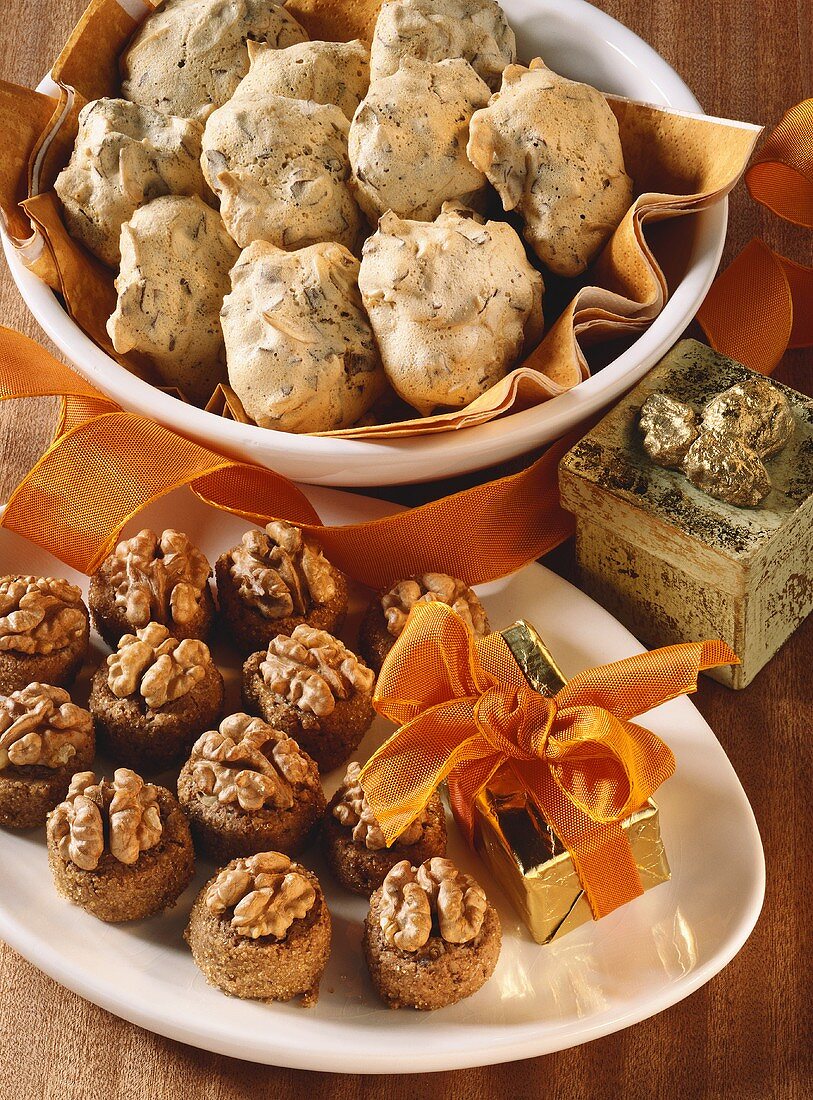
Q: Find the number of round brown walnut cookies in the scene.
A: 12